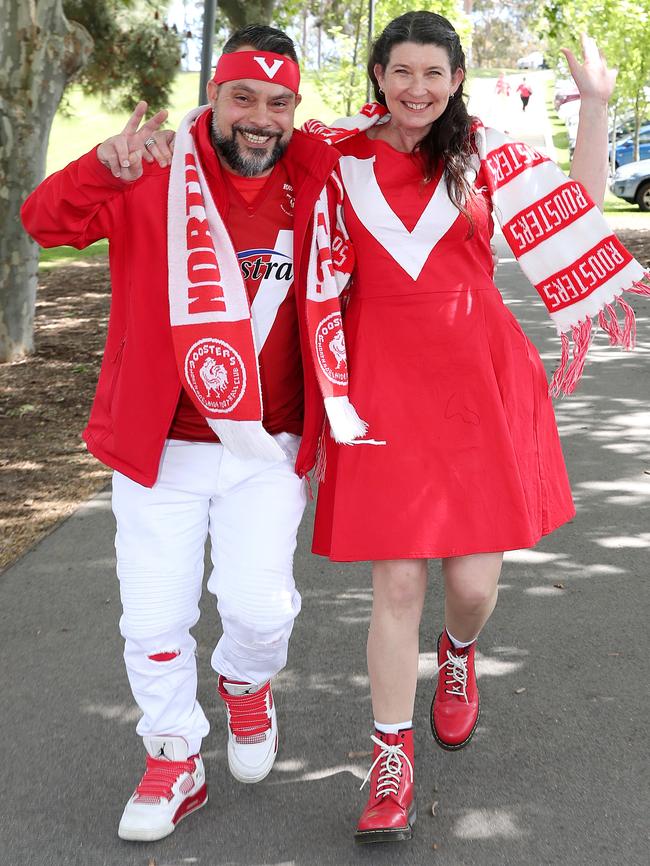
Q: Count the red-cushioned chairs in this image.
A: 0